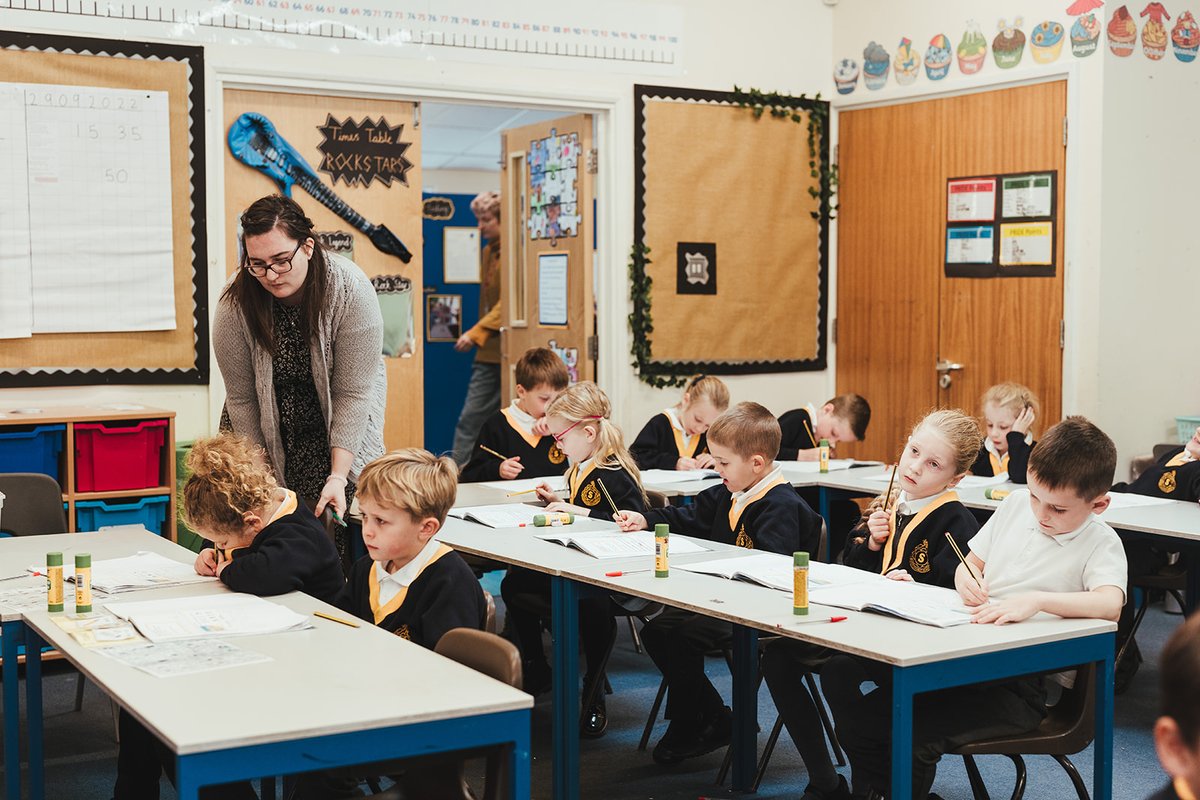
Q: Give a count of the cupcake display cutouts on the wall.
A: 11